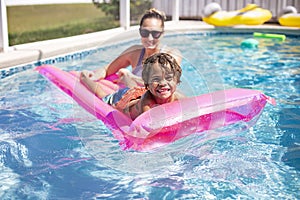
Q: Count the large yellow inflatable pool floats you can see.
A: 2